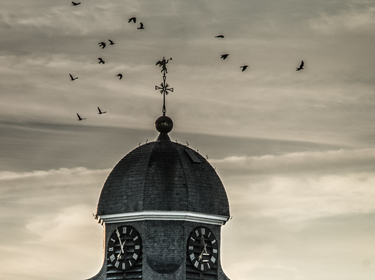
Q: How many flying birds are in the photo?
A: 14